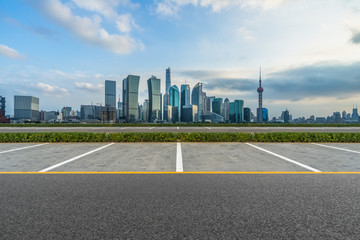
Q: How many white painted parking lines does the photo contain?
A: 5